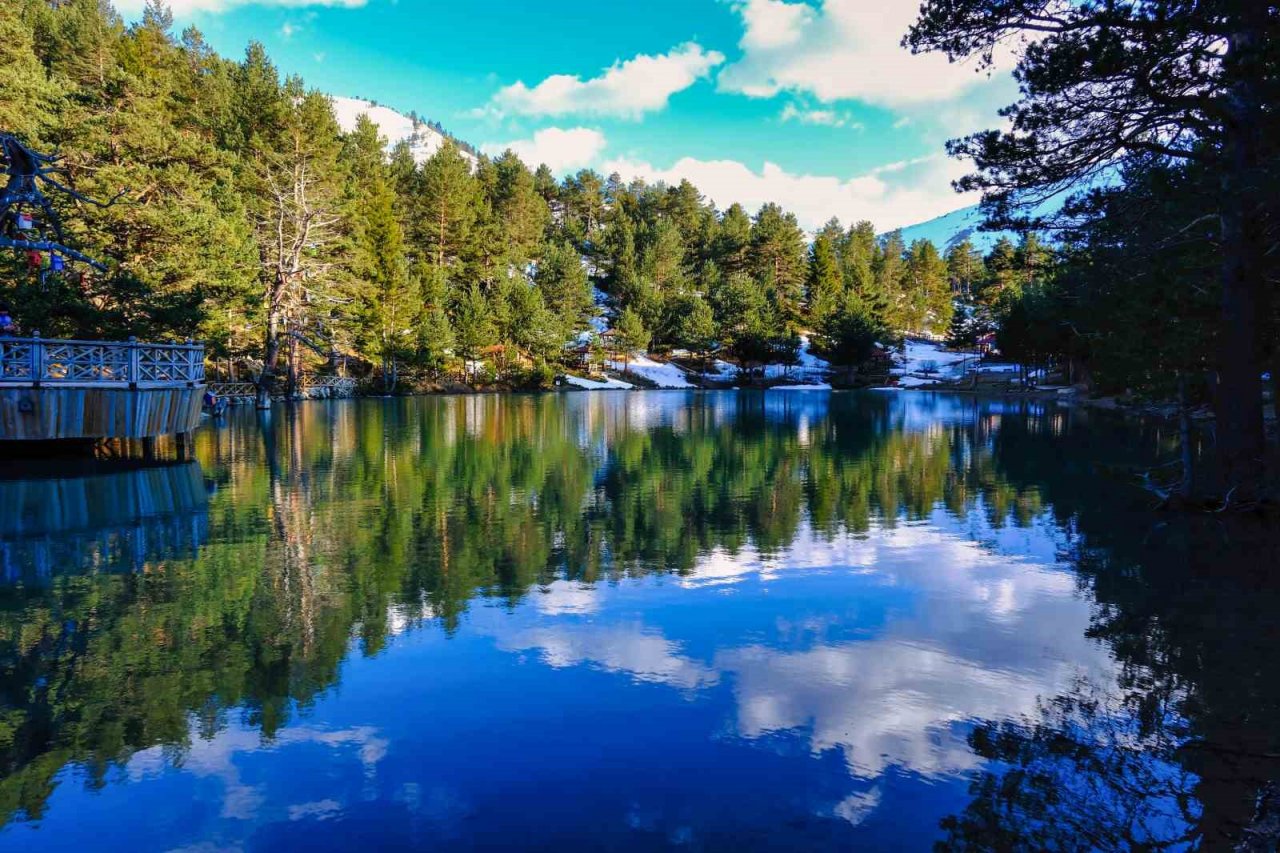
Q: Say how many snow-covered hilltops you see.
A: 2